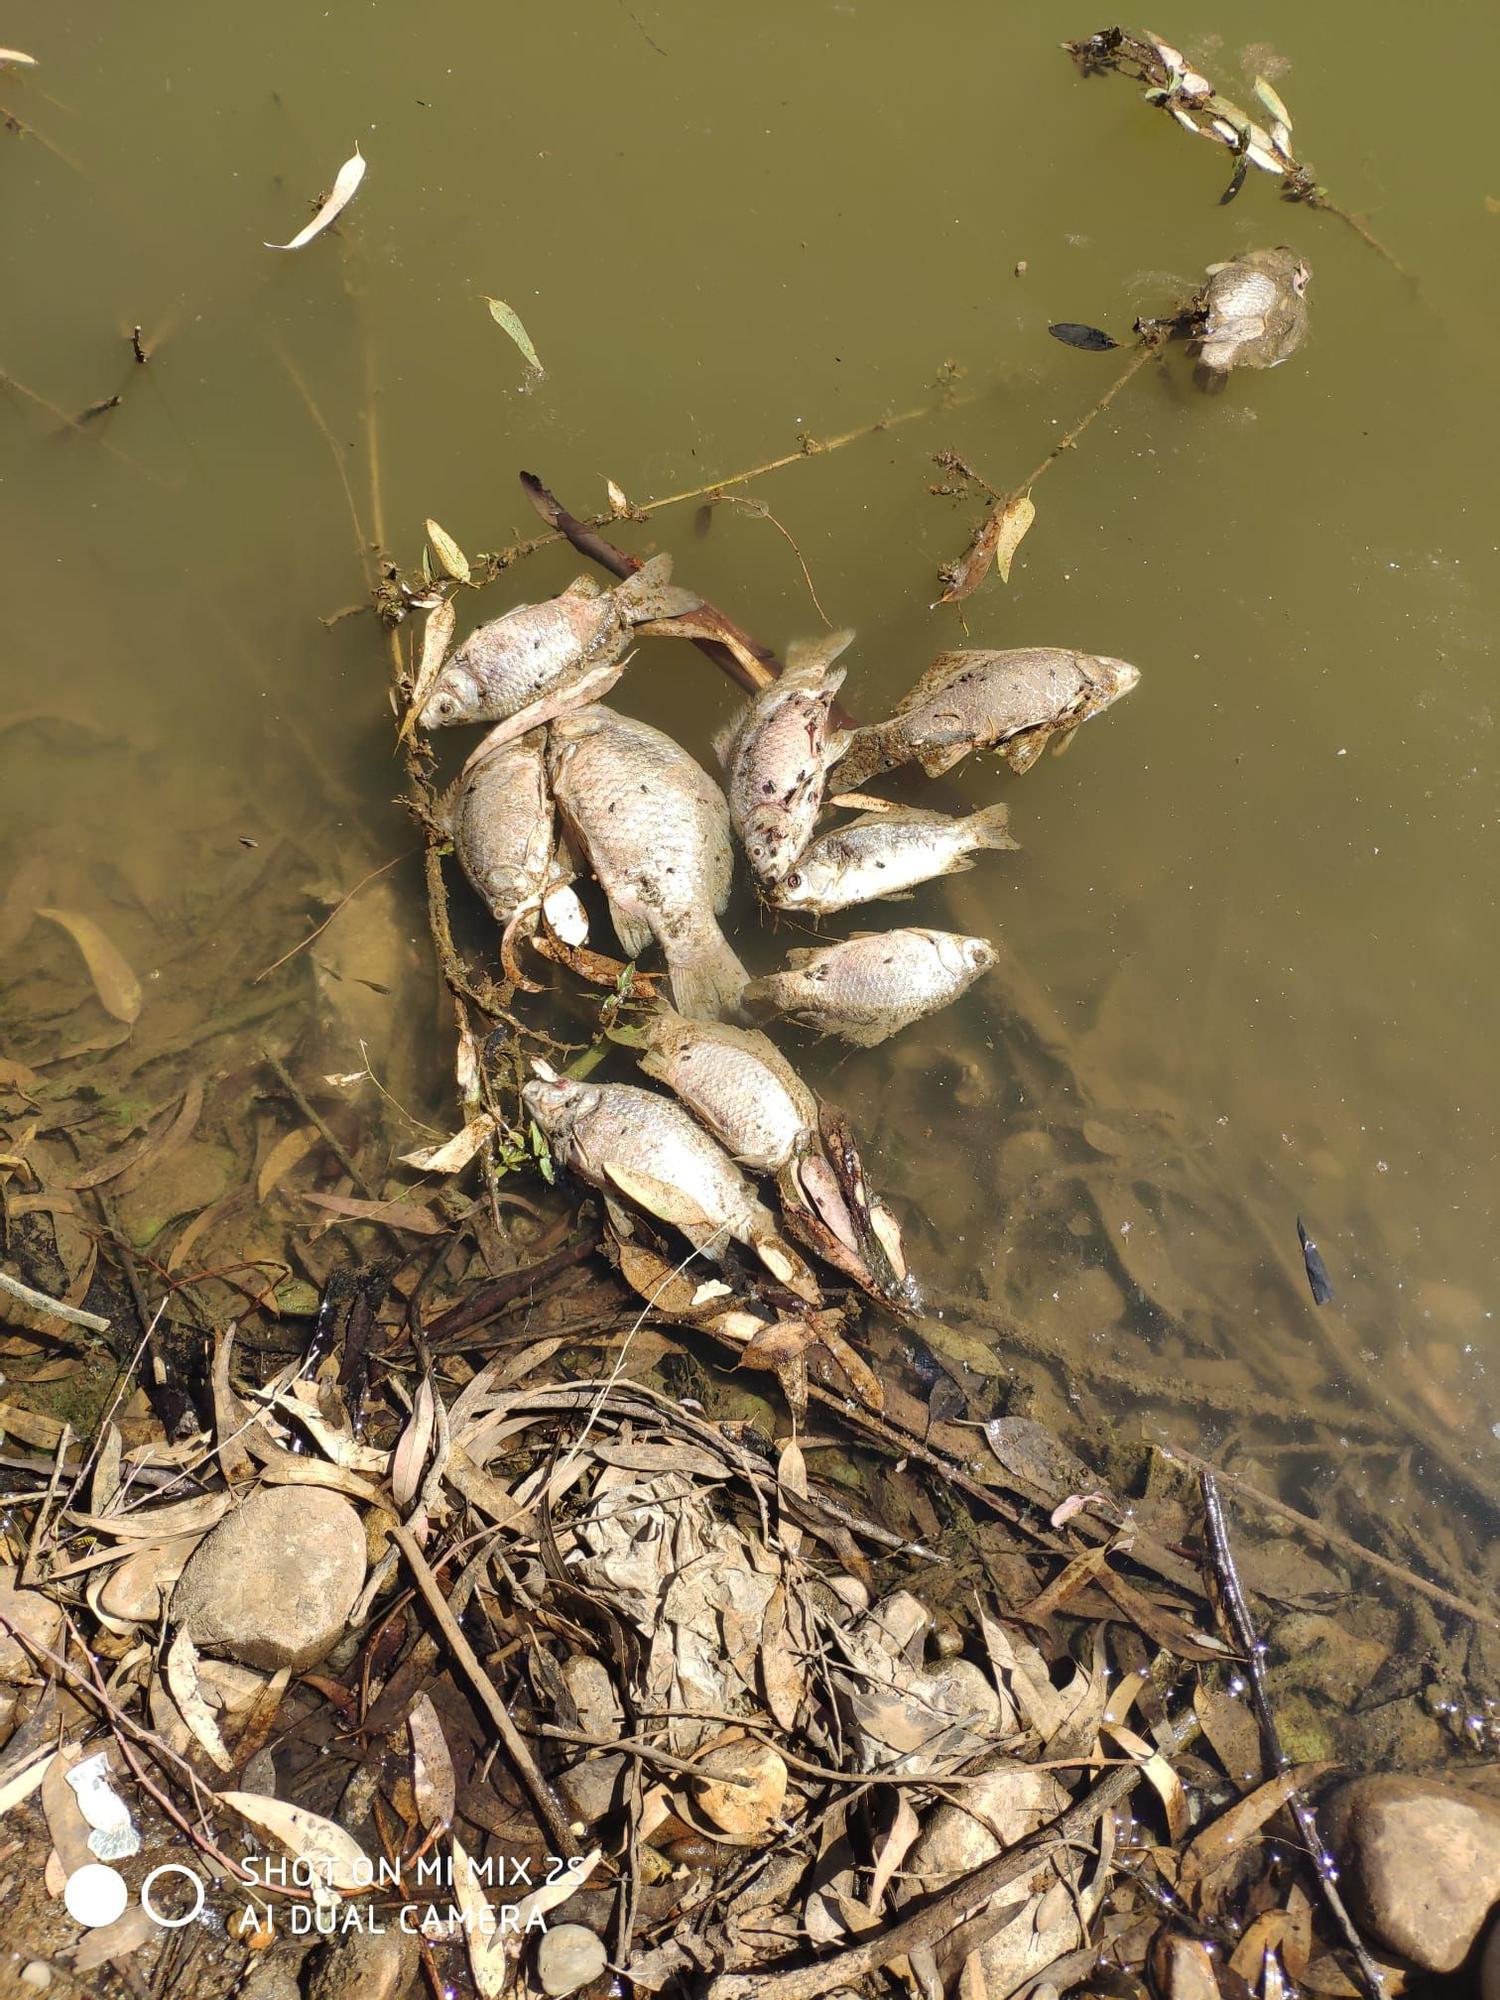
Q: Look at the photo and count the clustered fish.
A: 9